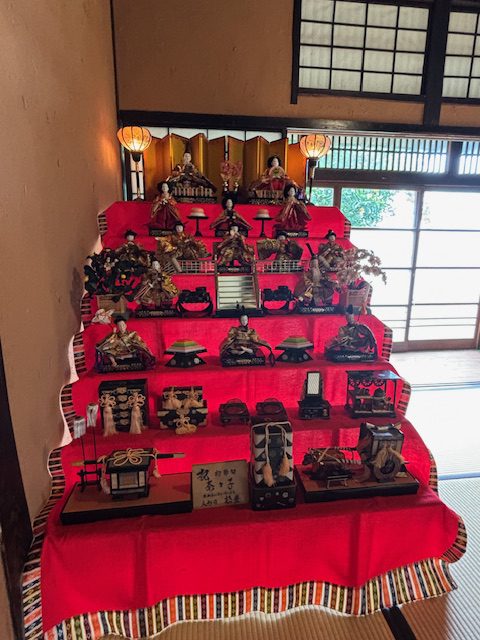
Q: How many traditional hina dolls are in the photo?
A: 15